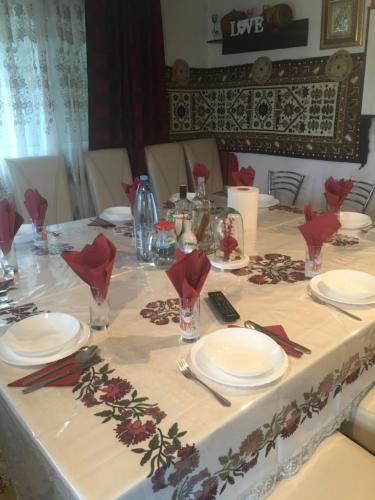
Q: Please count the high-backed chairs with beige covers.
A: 4